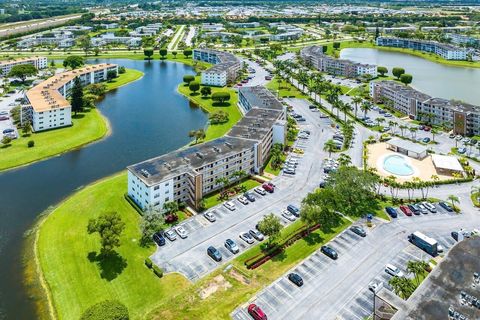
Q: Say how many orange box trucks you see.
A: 0